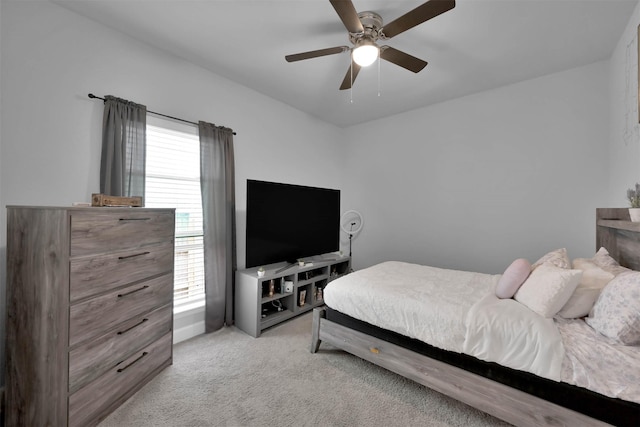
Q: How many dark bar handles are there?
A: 5